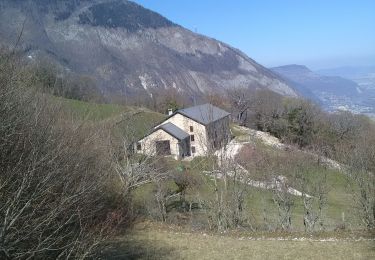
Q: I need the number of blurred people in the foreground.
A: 0